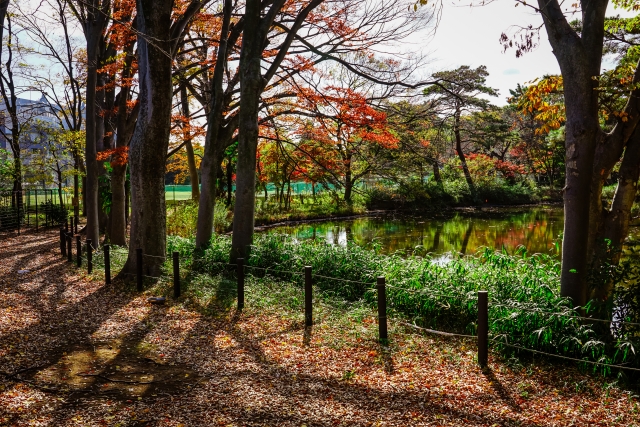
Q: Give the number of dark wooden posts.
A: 15